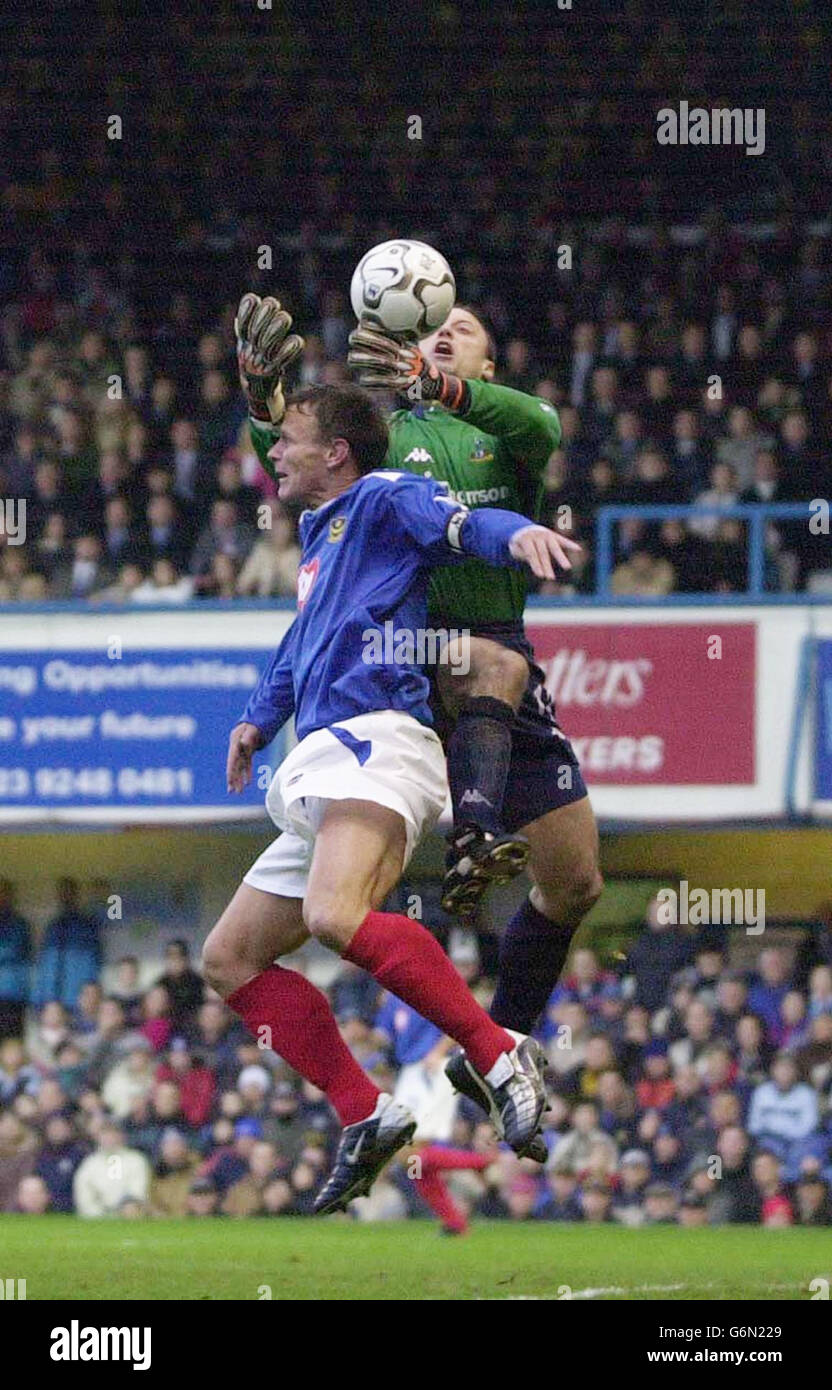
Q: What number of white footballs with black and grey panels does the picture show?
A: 1